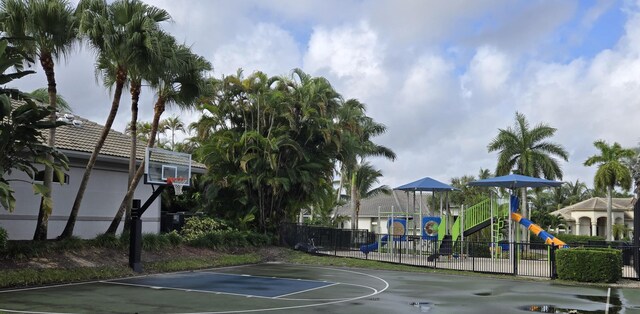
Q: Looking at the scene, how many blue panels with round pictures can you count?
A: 2